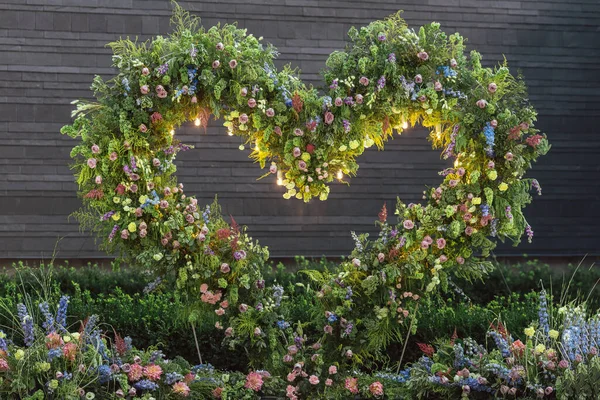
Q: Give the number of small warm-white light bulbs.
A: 9